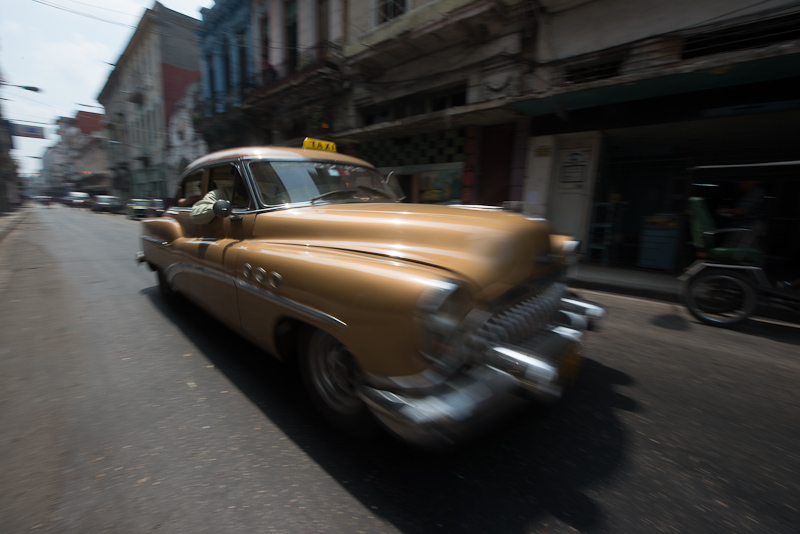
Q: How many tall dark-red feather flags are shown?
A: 0